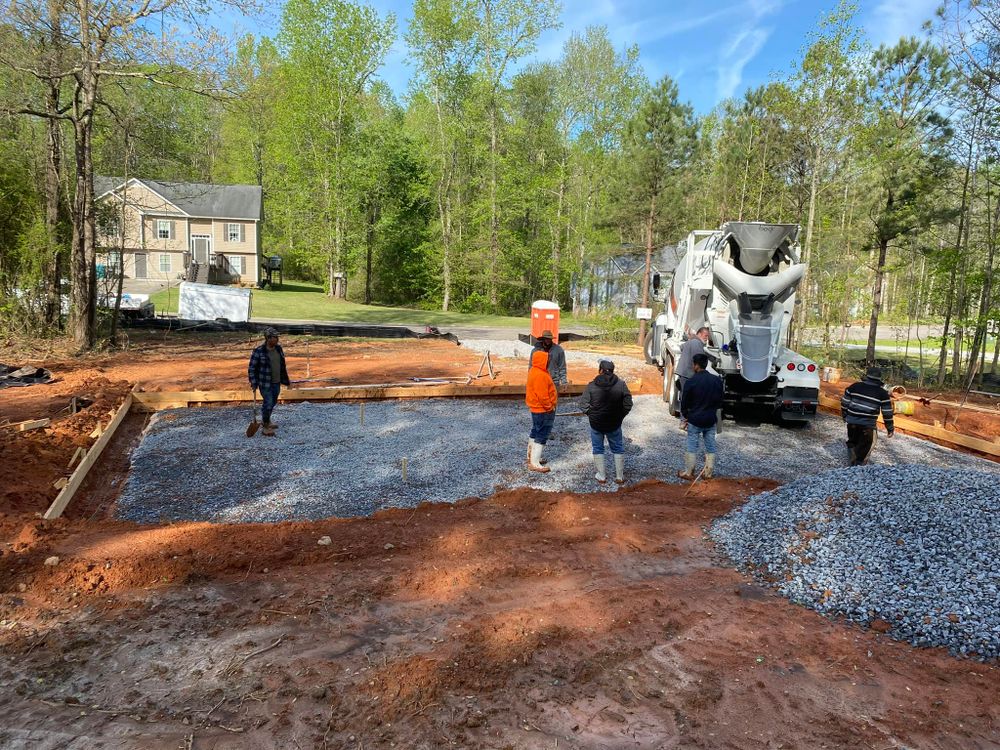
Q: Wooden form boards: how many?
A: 3